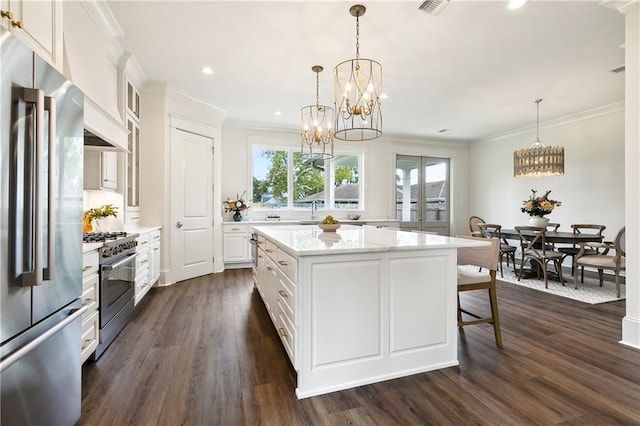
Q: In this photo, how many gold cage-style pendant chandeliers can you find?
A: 2